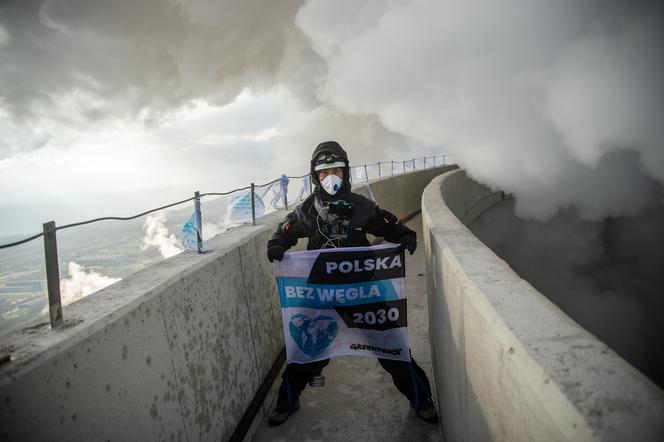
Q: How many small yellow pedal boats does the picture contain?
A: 0